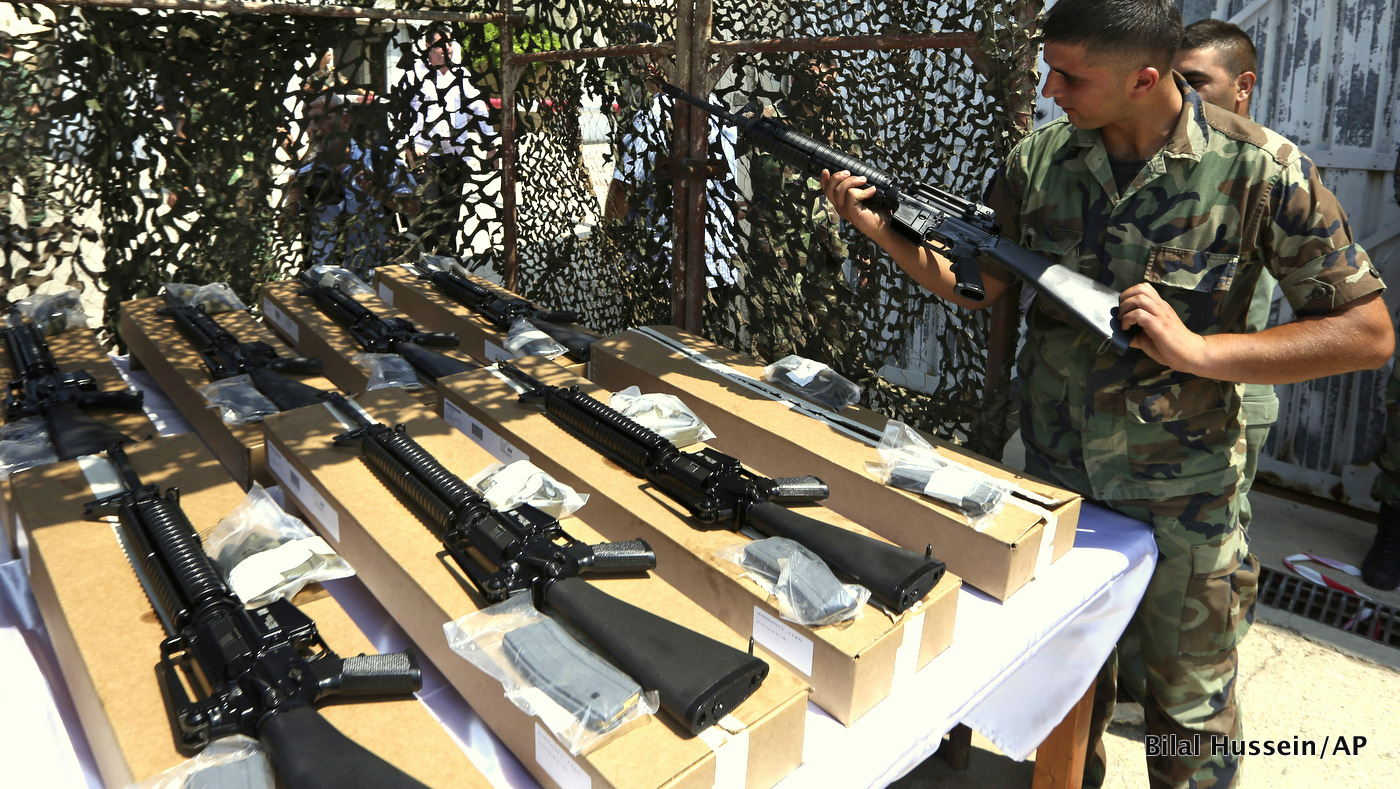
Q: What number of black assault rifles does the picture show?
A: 8